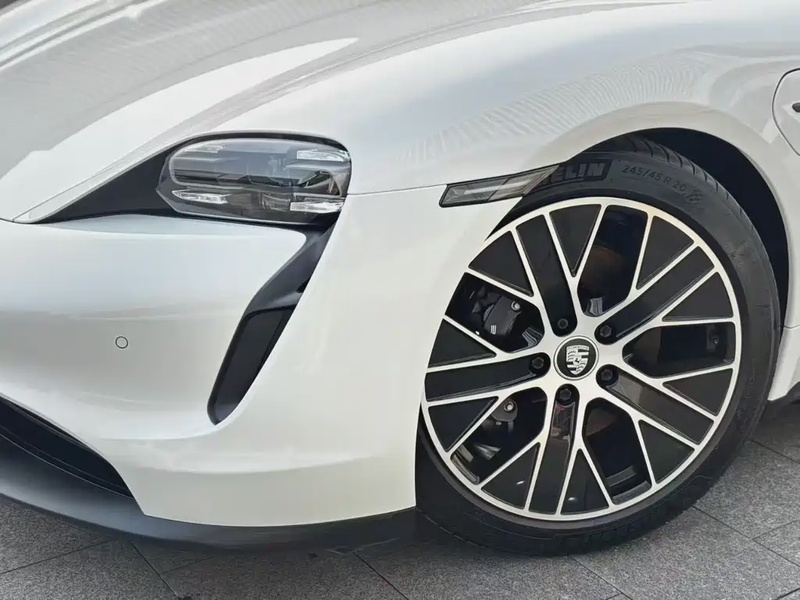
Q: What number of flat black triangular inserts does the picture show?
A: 10